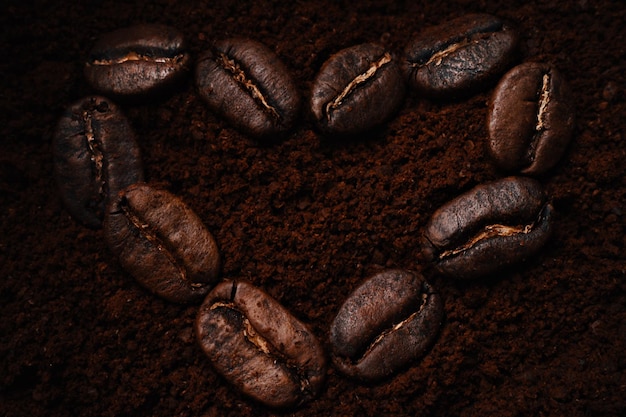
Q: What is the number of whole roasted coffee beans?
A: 10